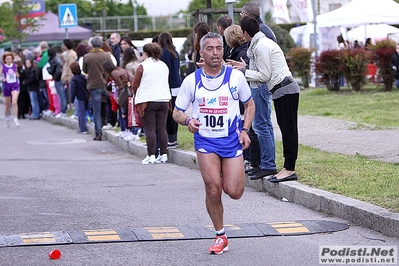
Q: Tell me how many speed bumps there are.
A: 1